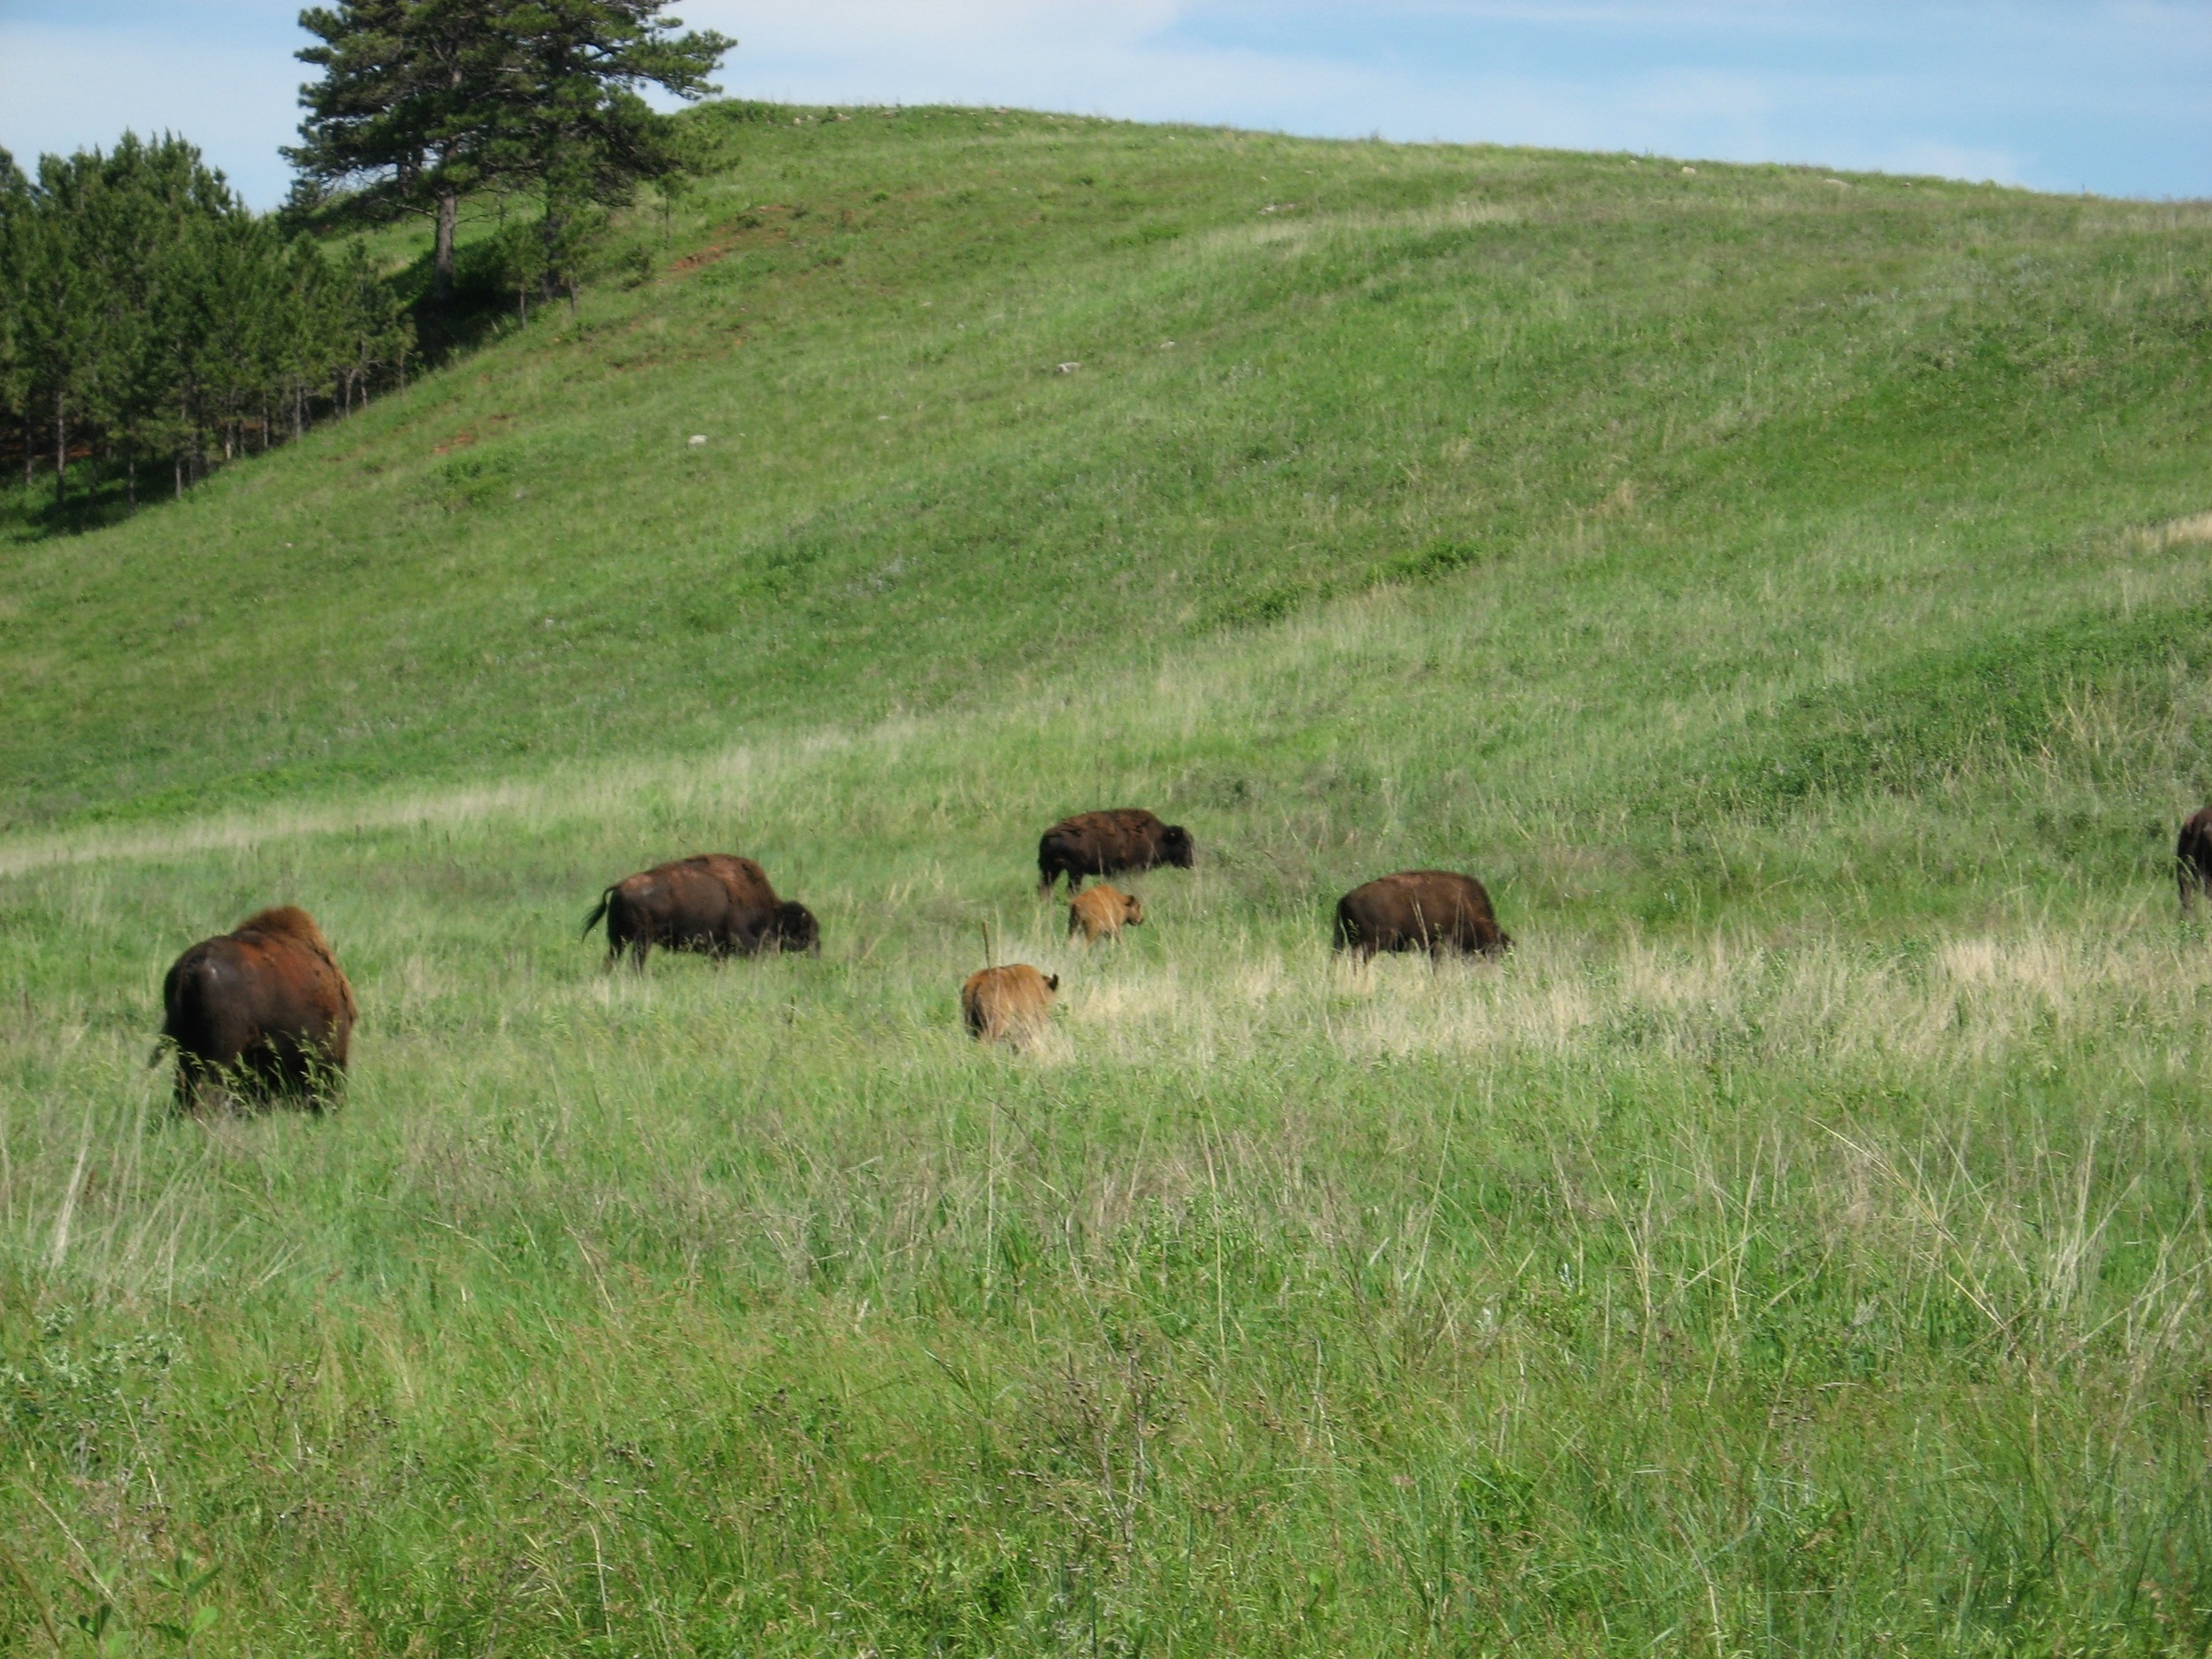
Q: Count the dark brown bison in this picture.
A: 5